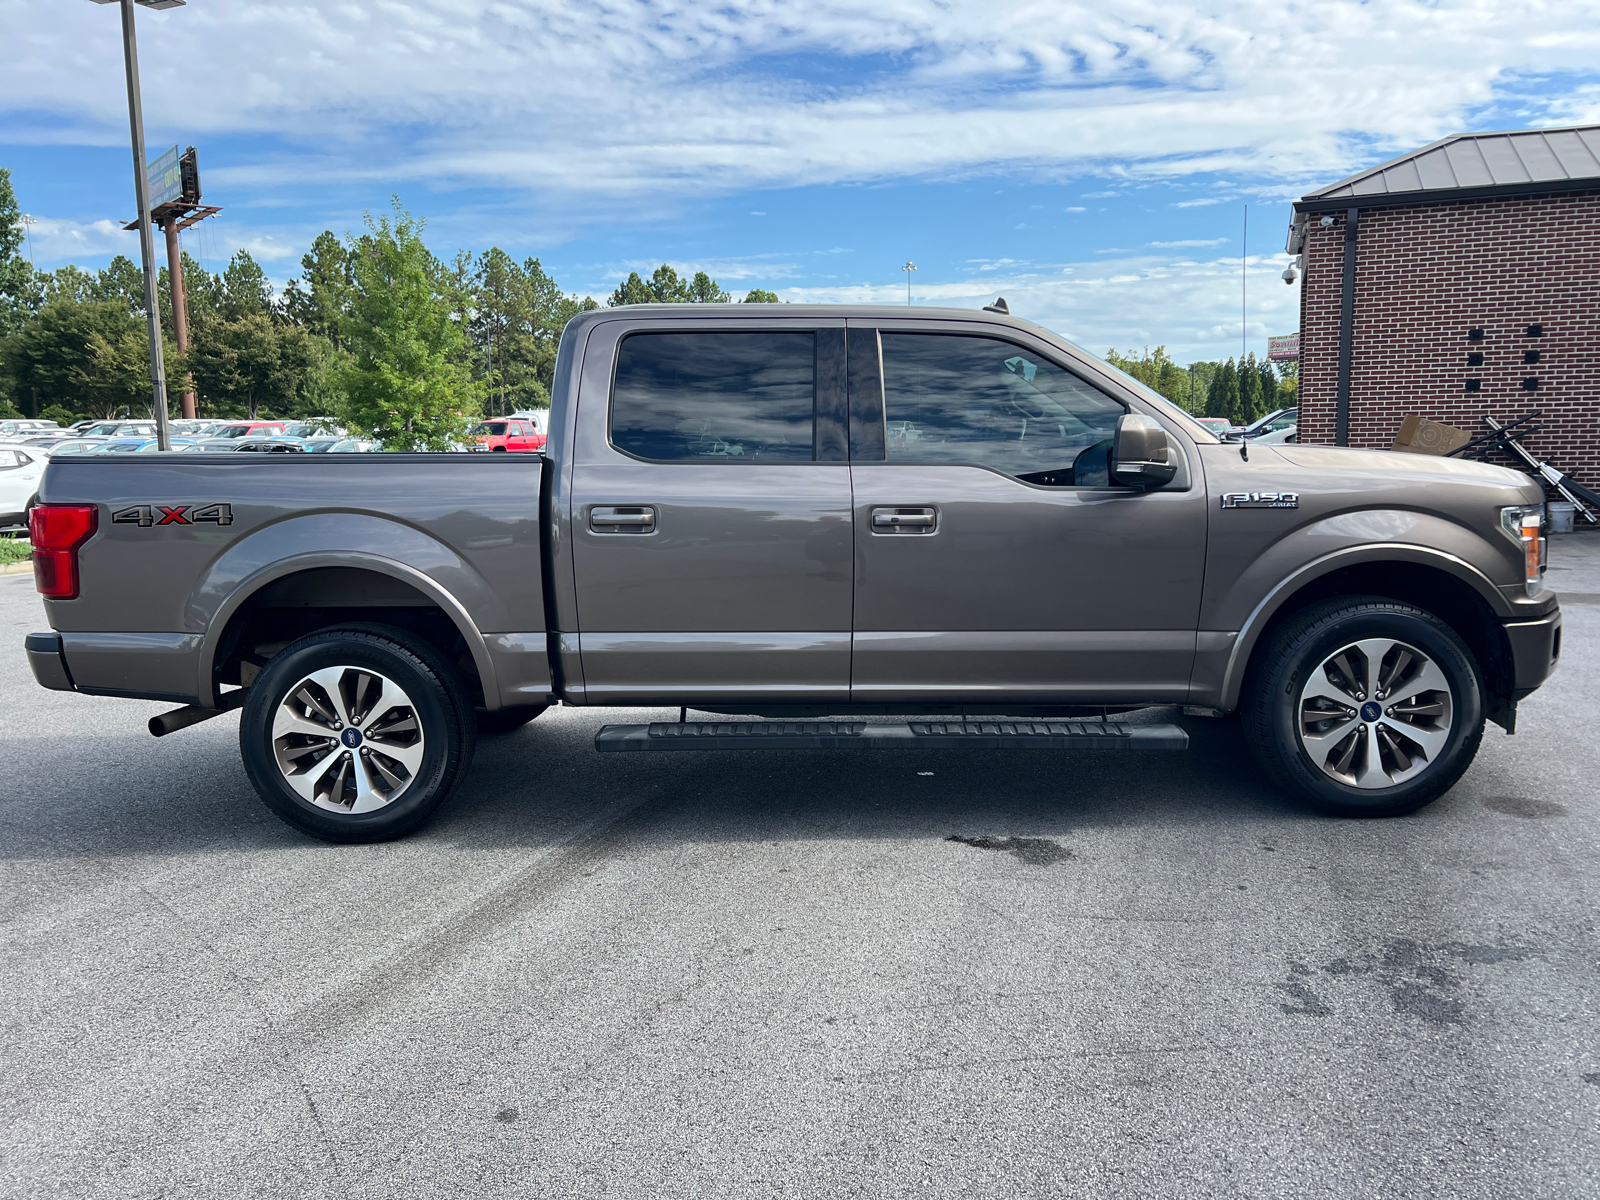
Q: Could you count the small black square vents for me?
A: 6